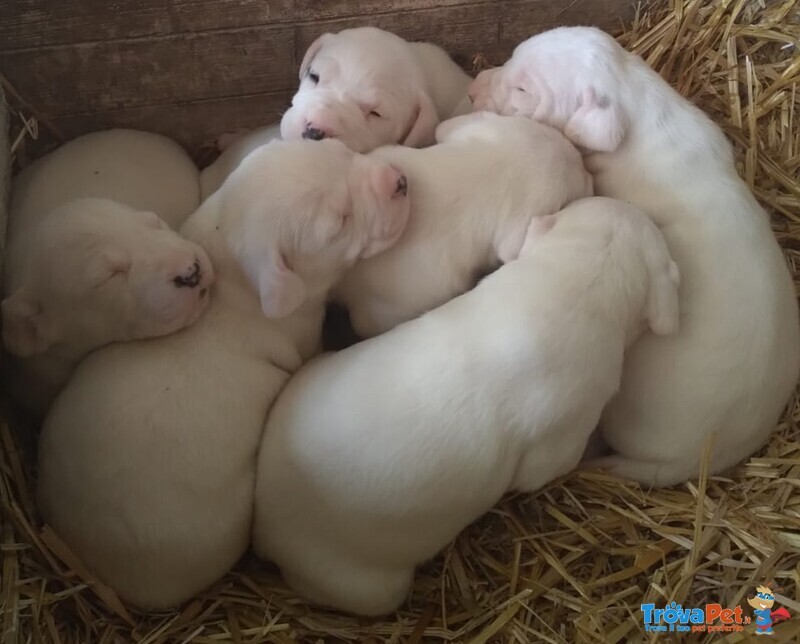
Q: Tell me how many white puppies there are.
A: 6